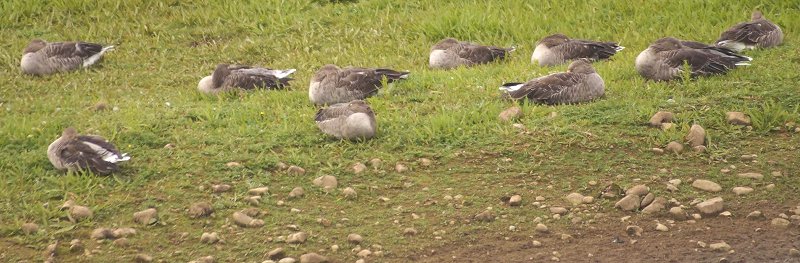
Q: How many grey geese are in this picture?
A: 10